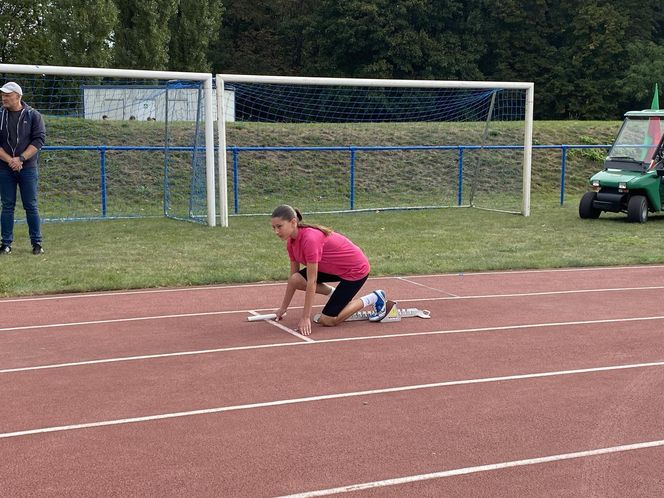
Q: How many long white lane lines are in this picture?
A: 5